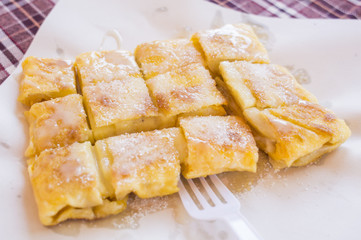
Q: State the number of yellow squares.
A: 12